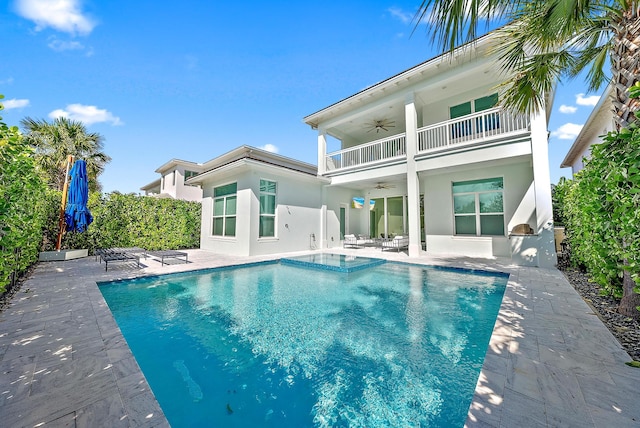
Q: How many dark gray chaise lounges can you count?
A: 2